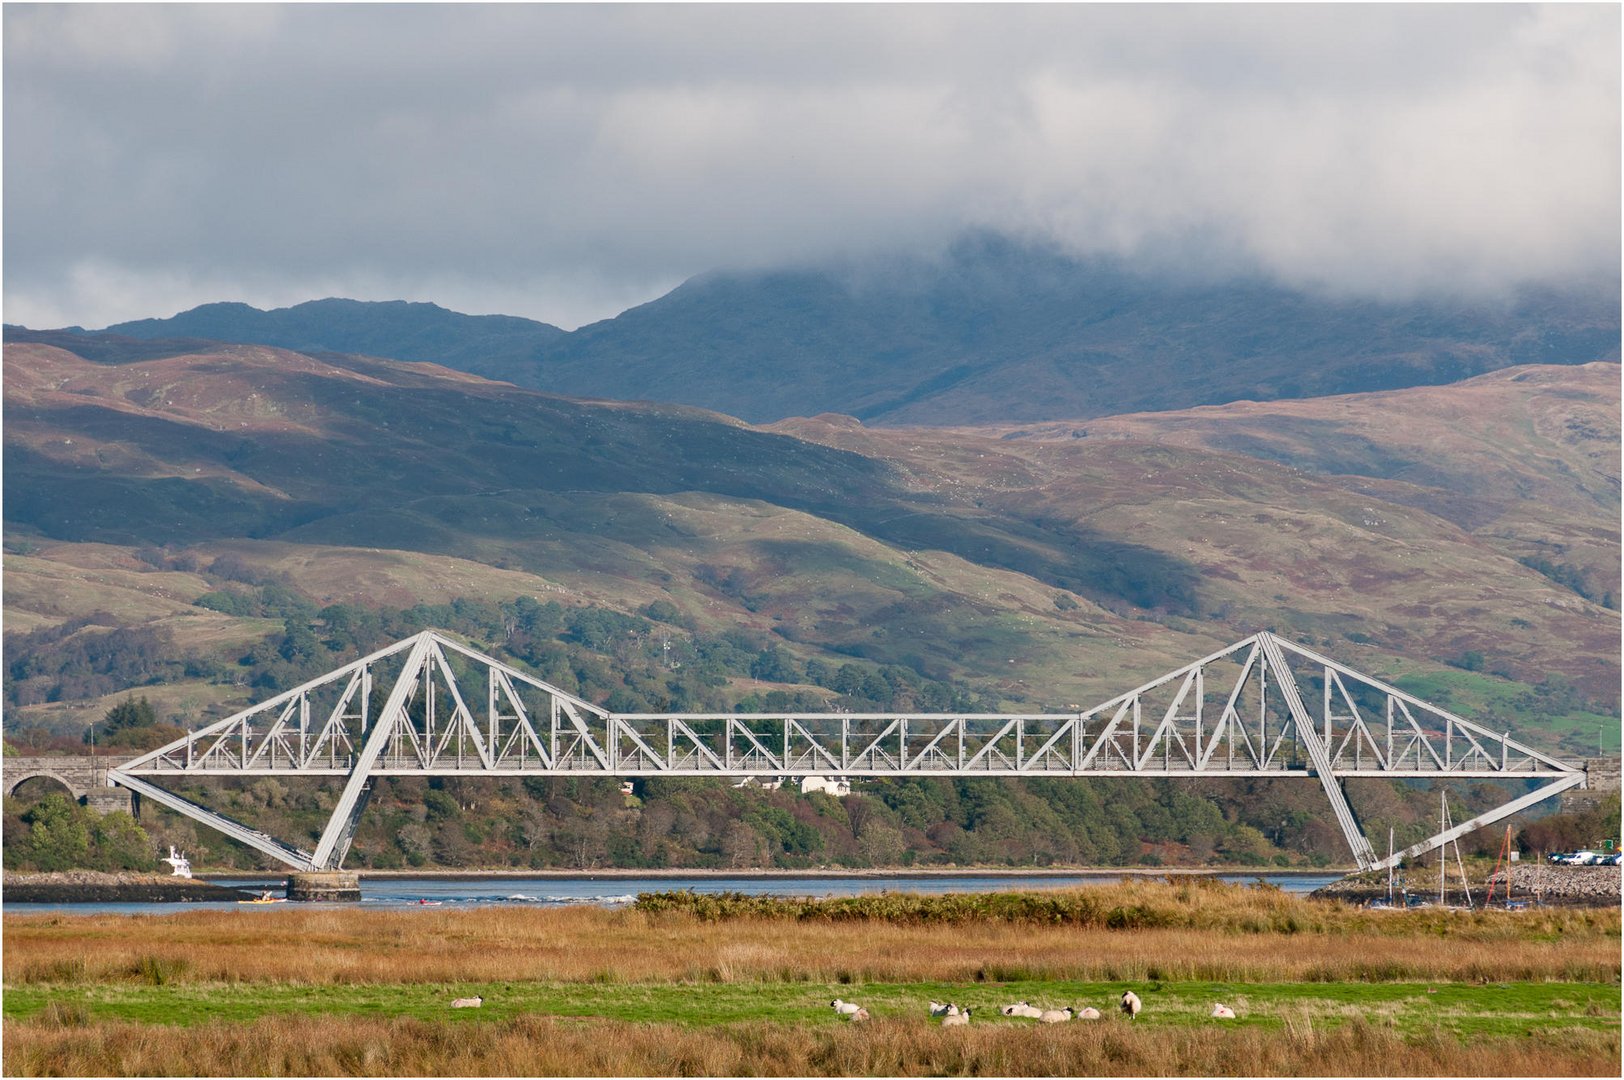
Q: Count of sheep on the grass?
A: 12